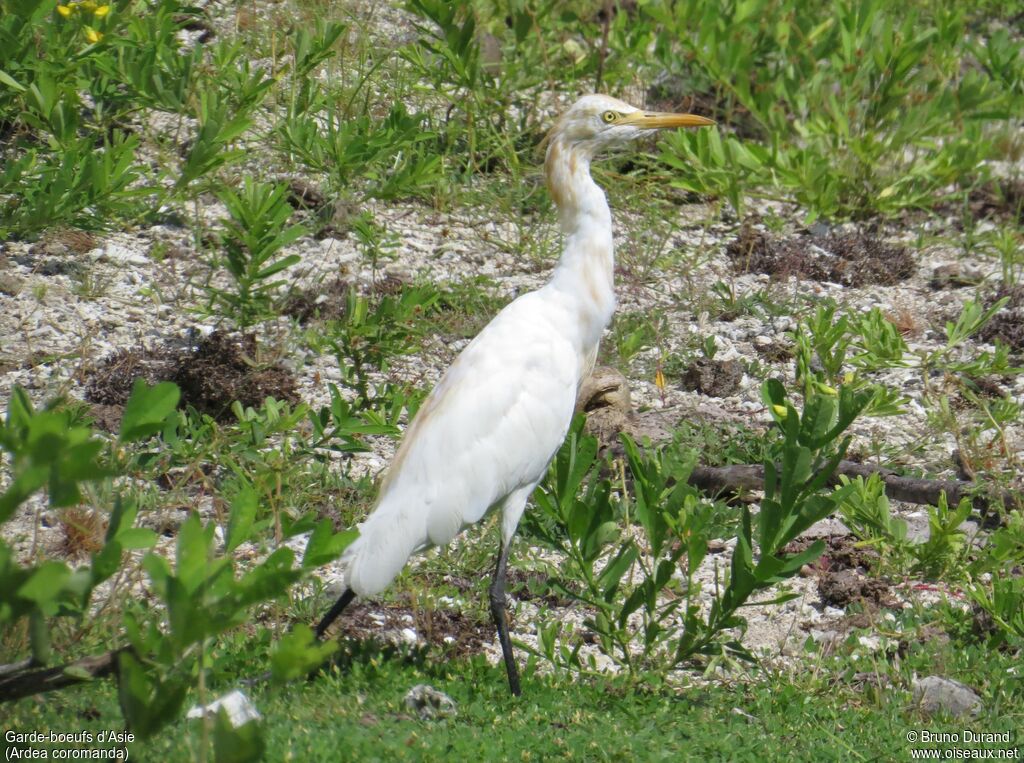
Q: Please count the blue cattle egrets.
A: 0